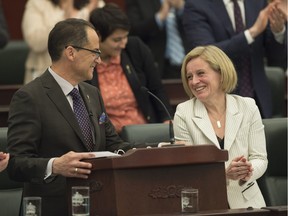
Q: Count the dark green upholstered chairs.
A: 5